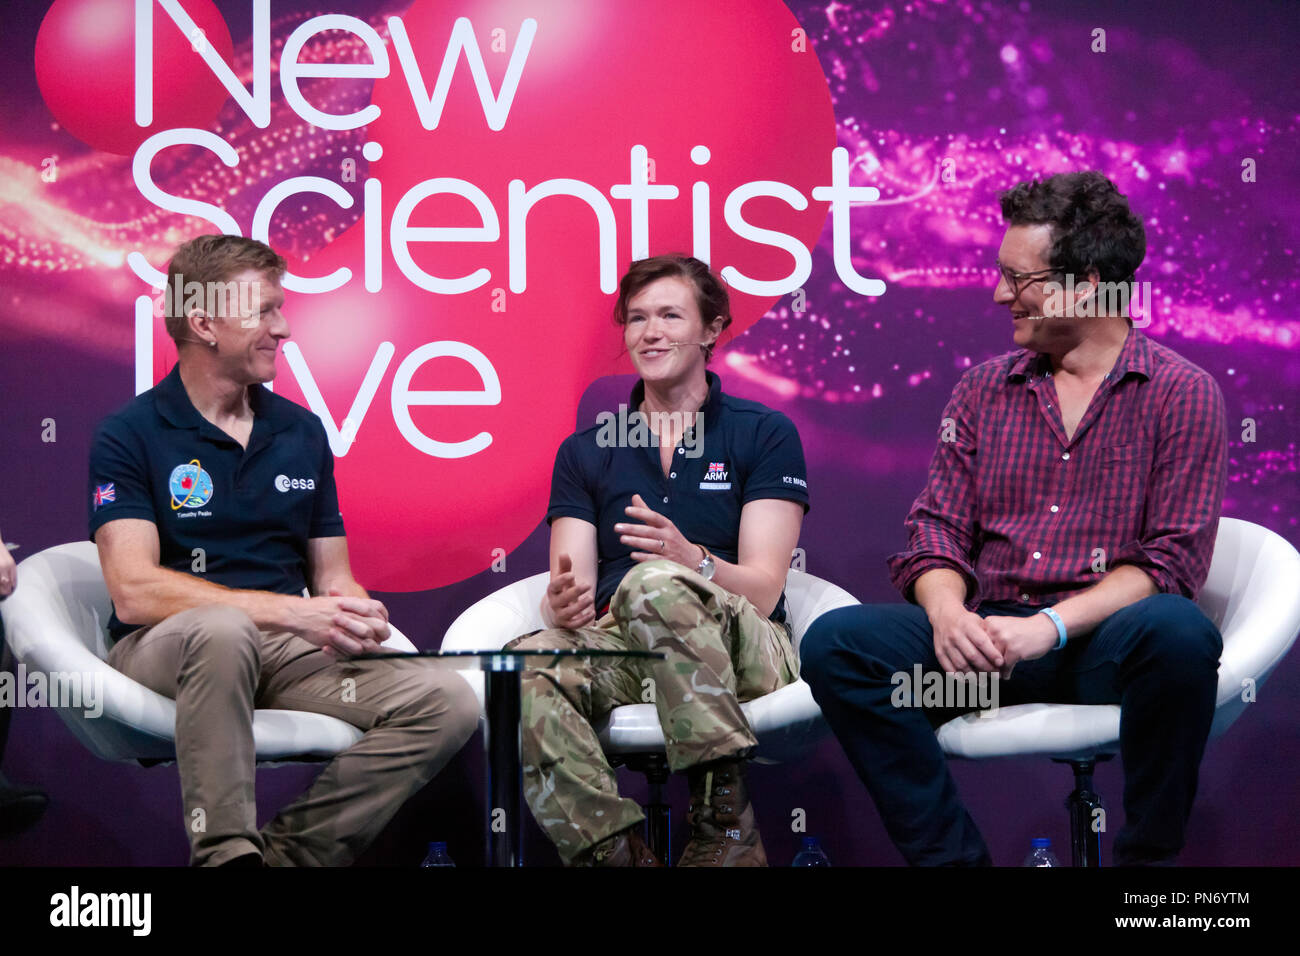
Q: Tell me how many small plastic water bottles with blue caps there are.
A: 3